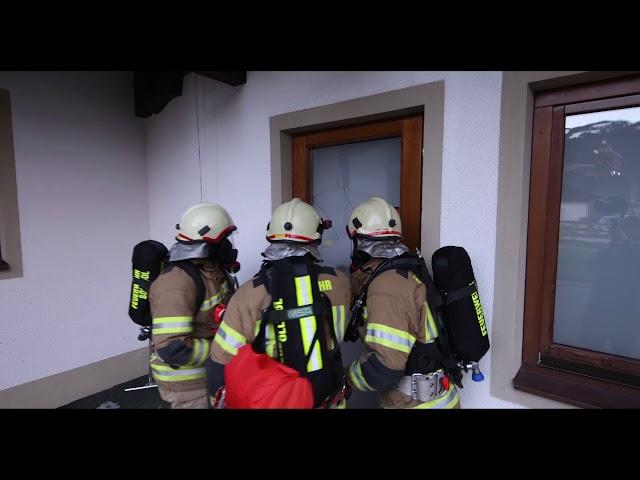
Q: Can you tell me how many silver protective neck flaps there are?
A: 3